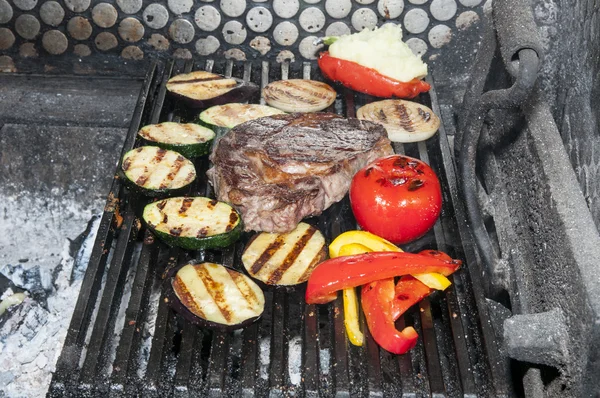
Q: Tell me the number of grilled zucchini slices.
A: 4